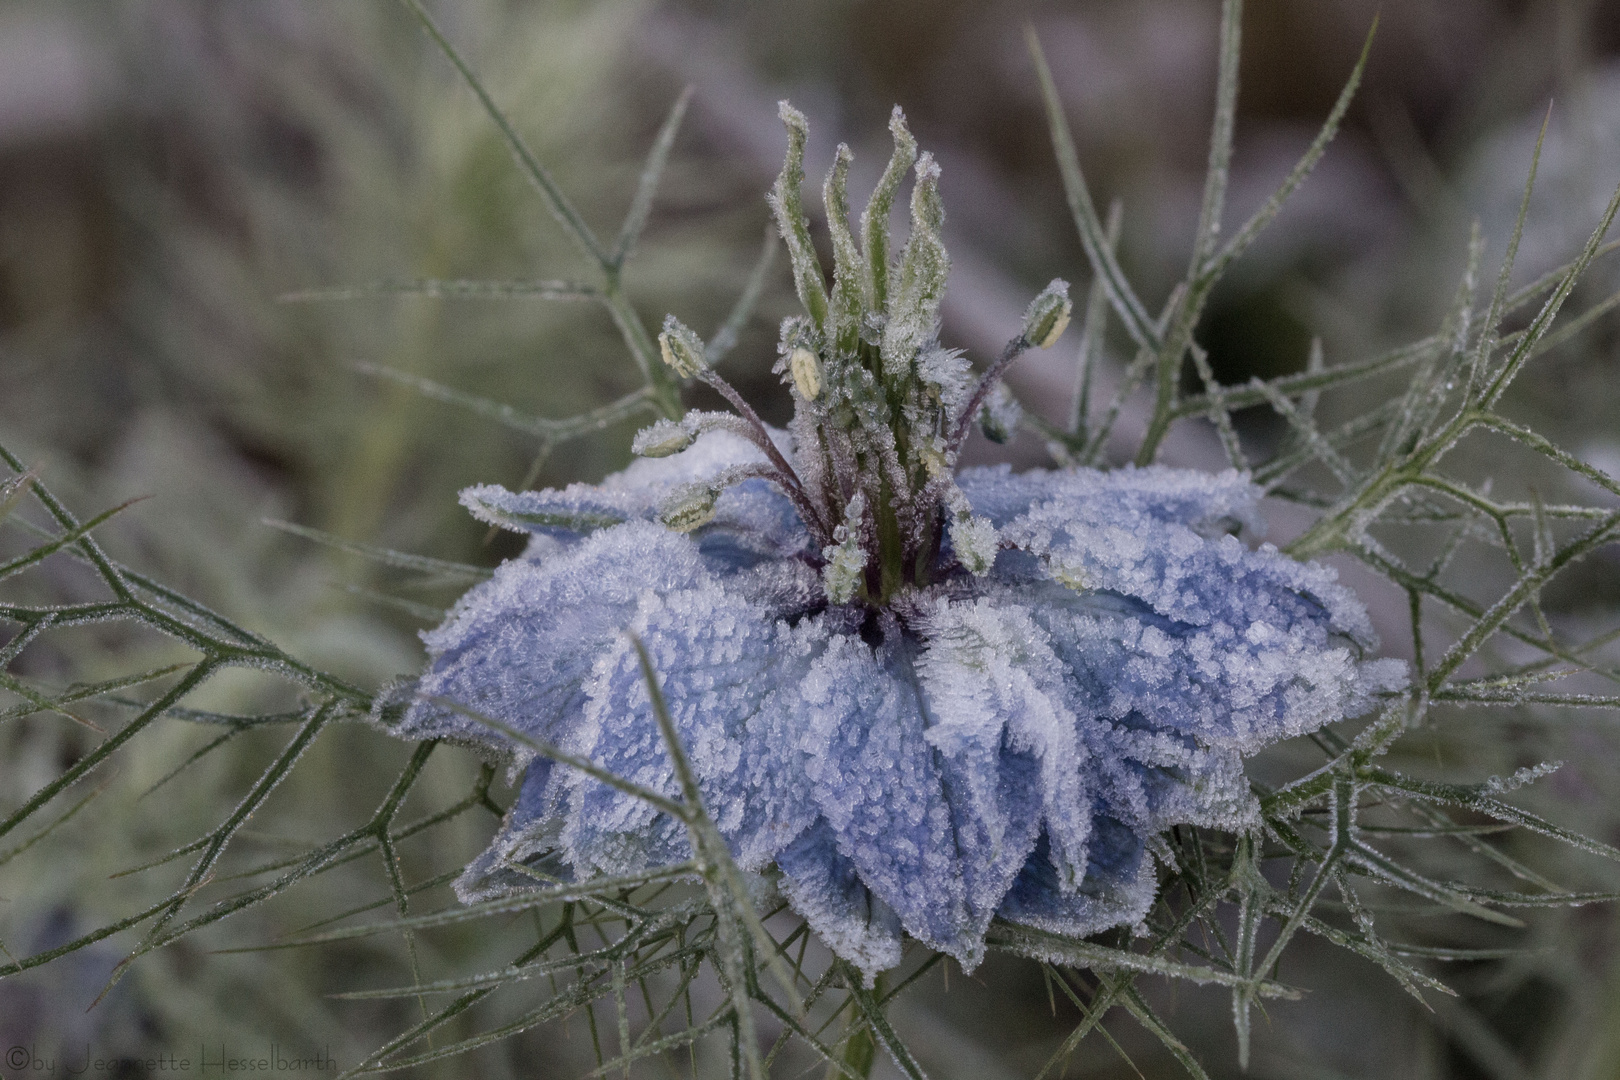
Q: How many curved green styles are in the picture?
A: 4